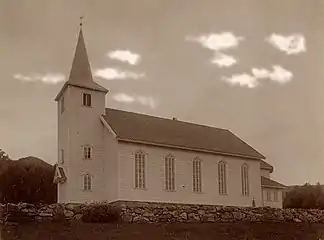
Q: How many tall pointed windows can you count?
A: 5